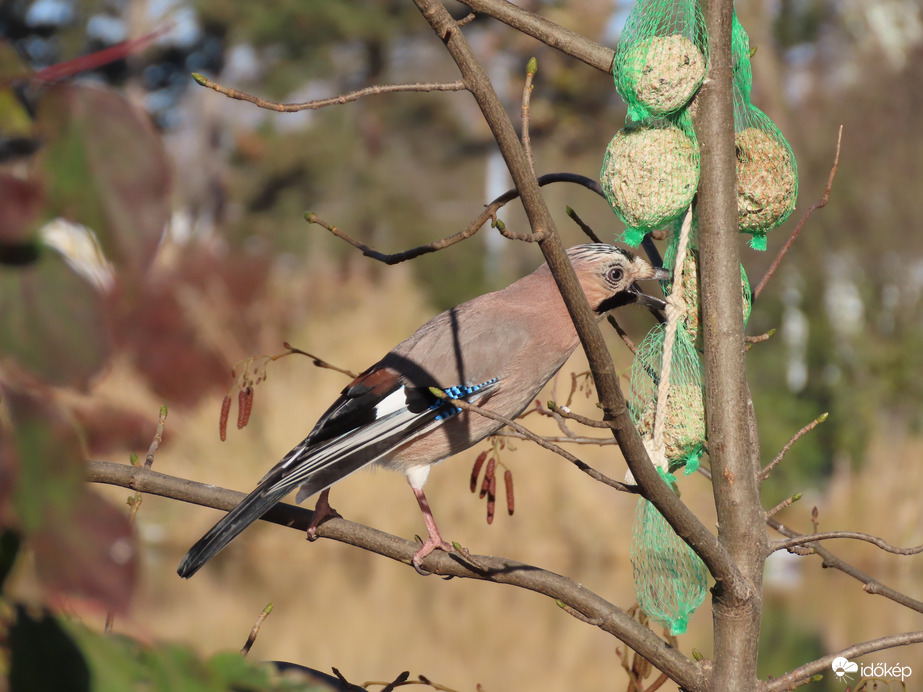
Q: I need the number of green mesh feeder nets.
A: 6